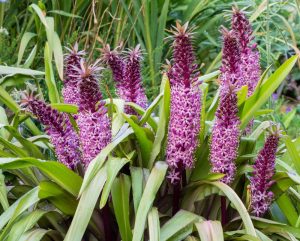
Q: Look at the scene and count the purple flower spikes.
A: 10